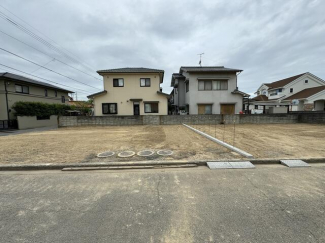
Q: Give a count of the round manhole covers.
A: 4